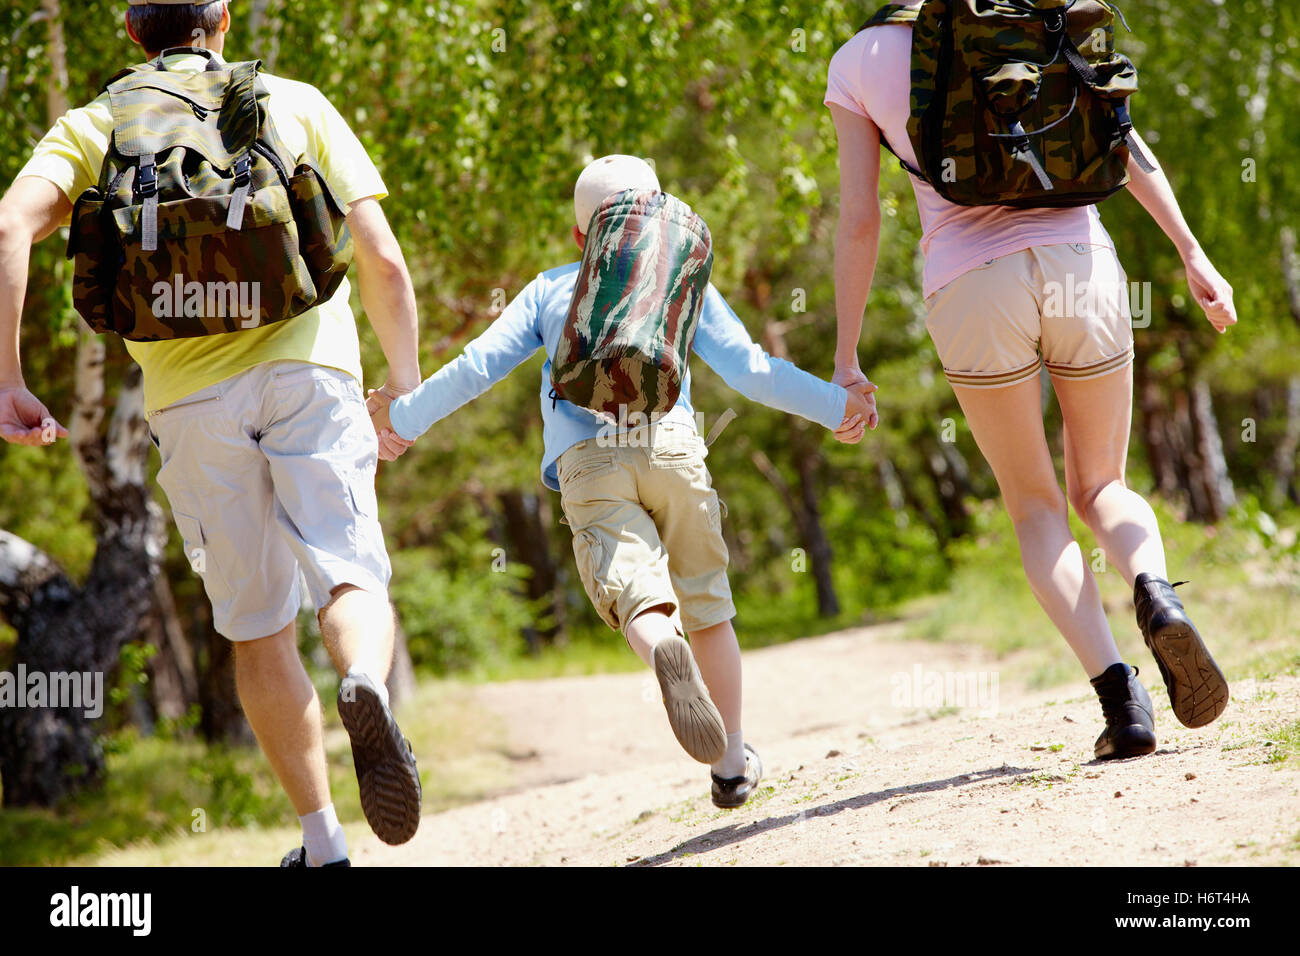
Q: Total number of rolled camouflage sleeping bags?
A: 1